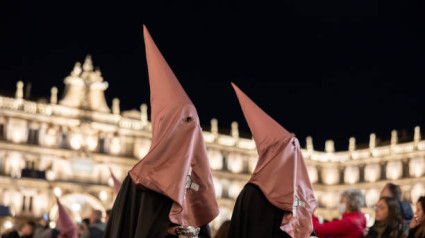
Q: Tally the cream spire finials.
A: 12